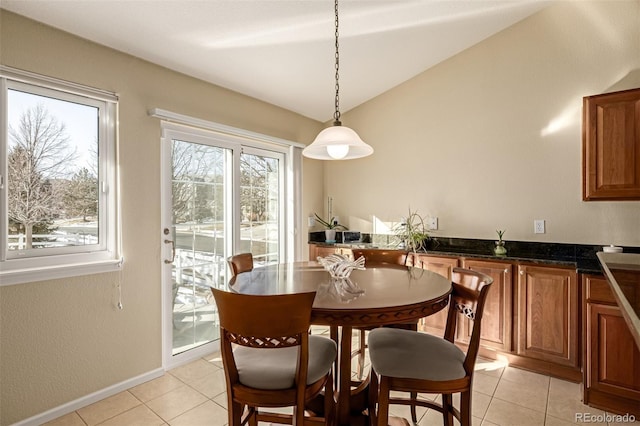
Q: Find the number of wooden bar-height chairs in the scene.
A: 4